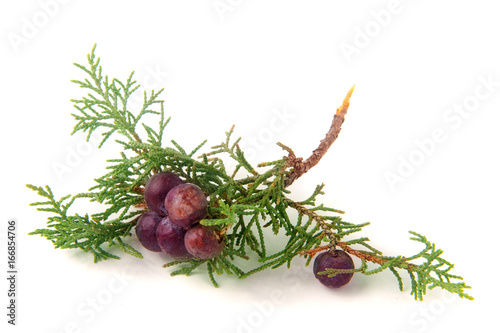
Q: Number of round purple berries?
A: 6